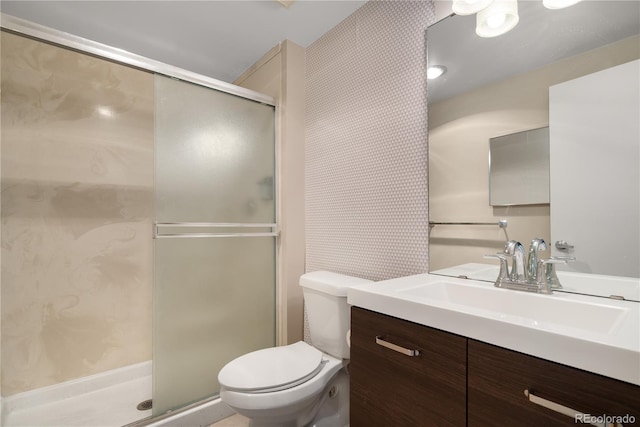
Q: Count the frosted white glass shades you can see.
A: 3